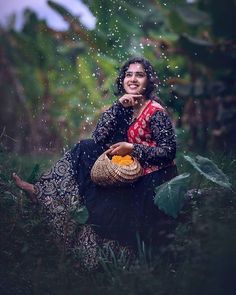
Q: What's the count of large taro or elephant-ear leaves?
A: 2